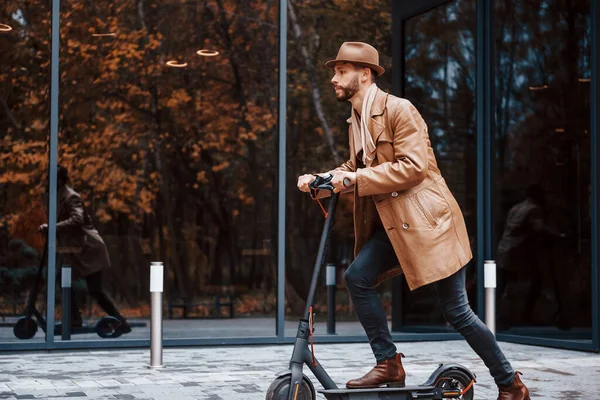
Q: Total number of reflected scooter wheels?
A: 2